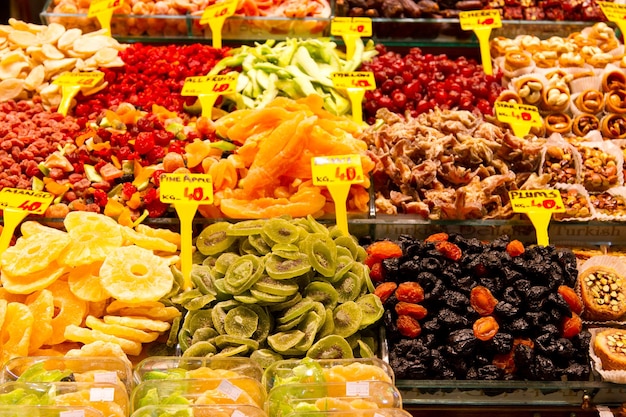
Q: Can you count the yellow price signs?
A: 13